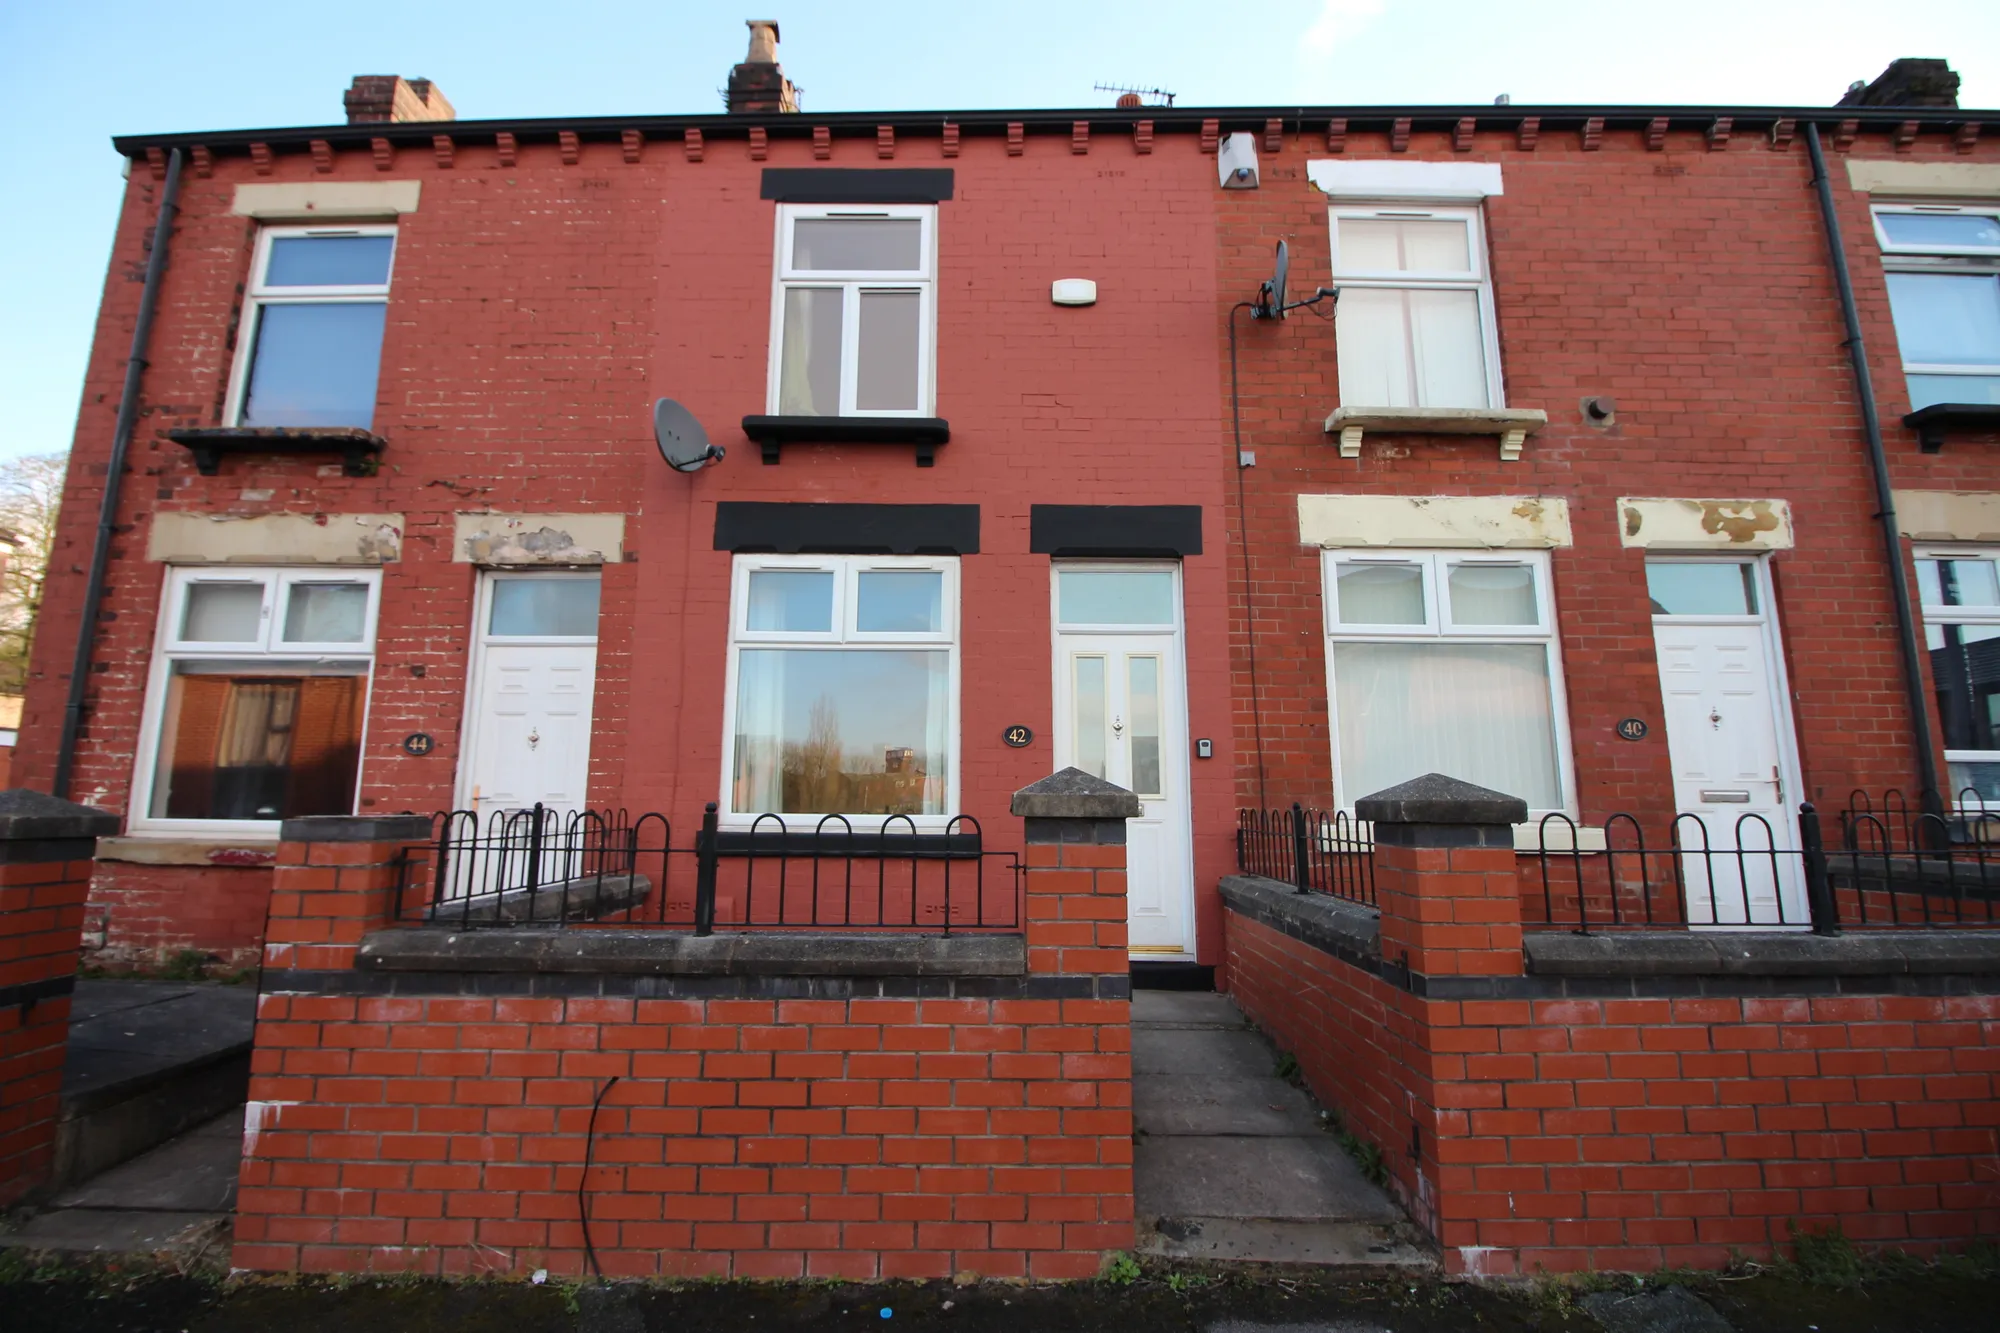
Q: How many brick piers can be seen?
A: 4